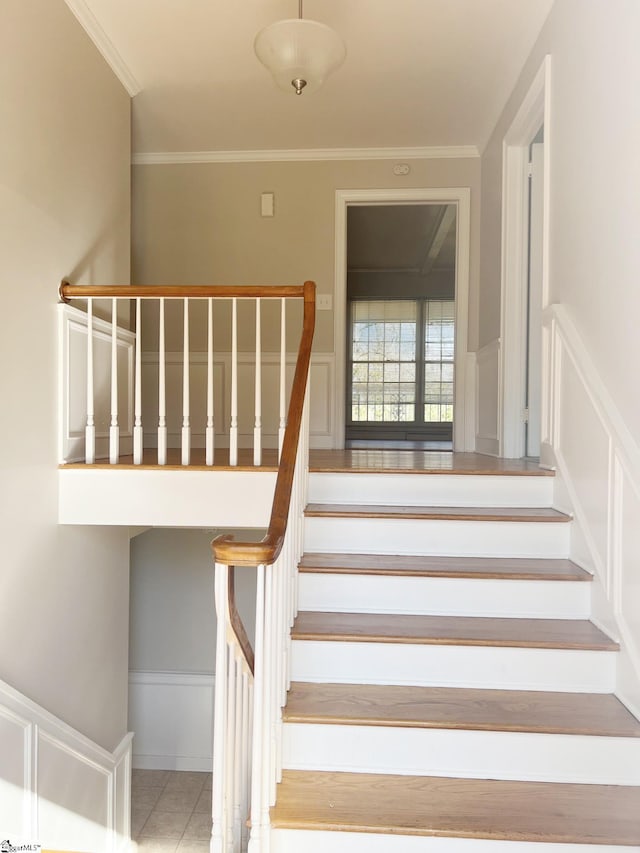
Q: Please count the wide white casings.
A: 2